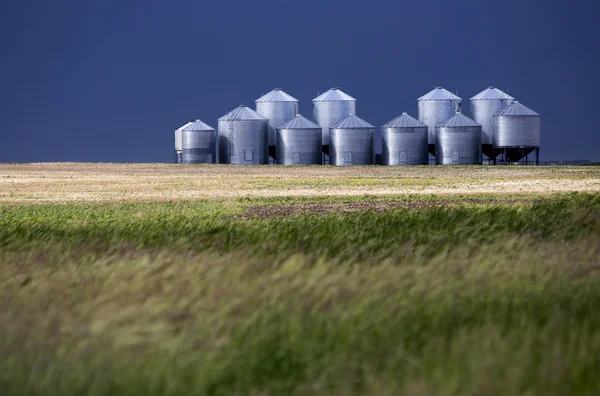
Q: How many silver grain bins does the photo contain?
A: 12